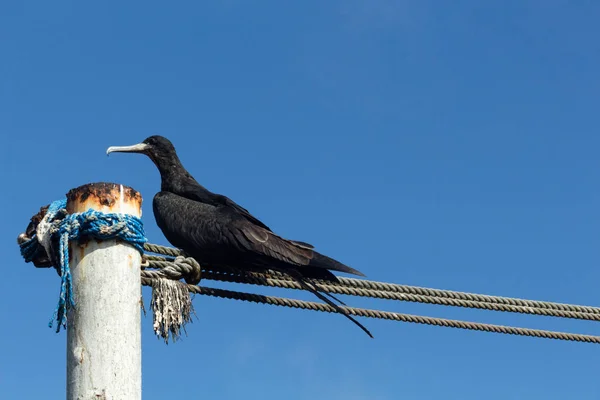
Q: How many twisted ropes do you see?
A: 3